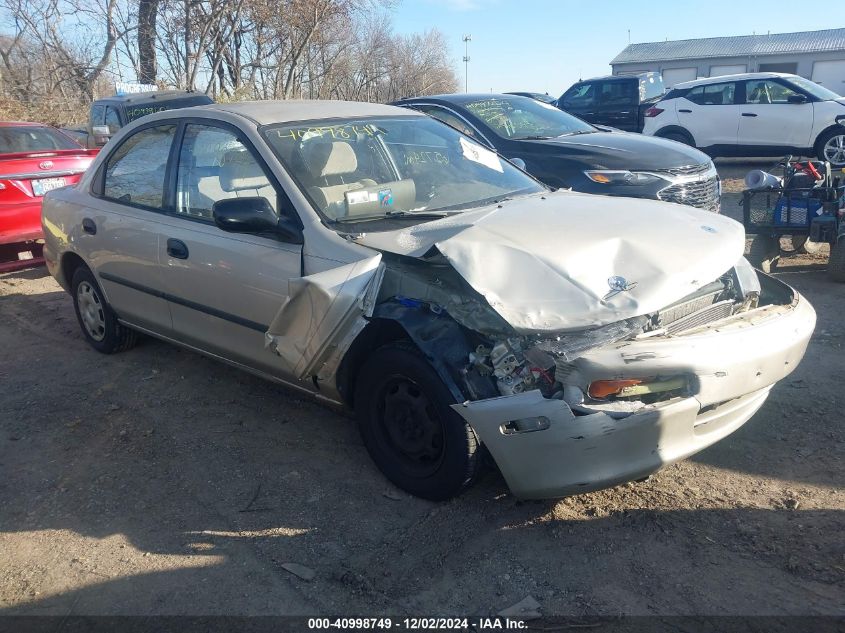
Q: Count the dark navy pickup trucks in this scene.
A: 1